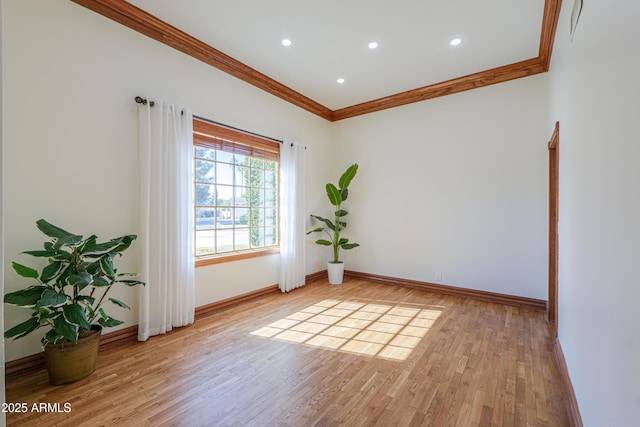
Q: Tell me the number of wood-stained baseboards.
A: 3